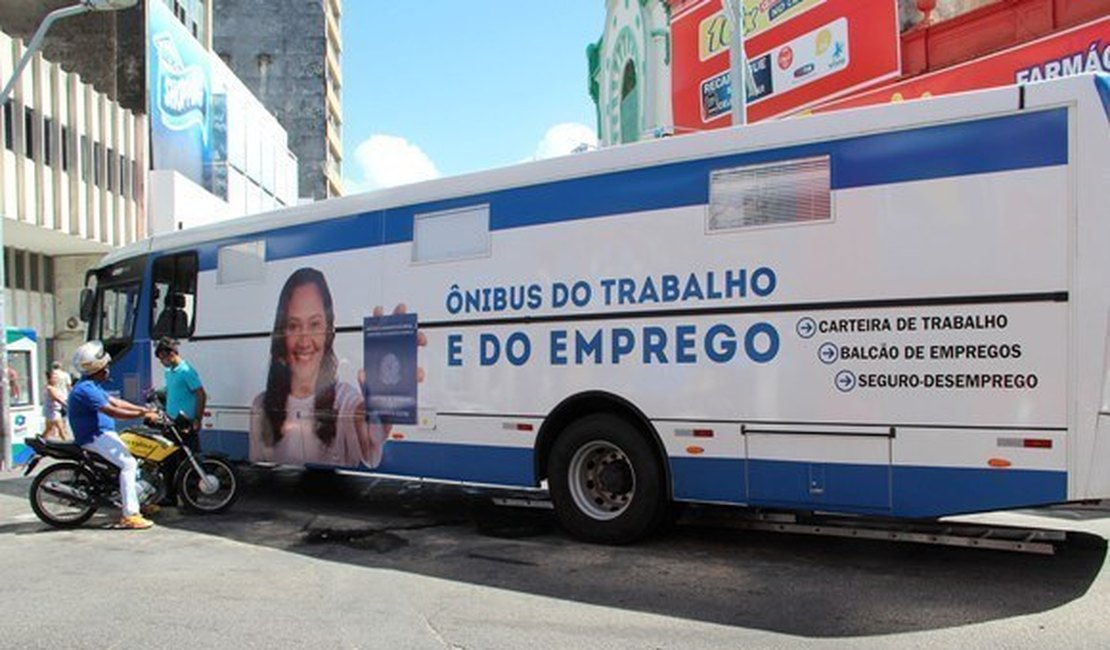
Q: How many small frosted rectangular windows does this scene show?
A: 3